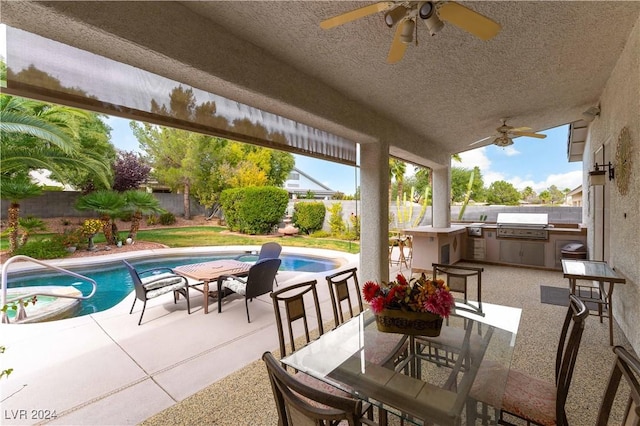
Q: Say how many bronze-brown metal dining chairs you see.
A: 6